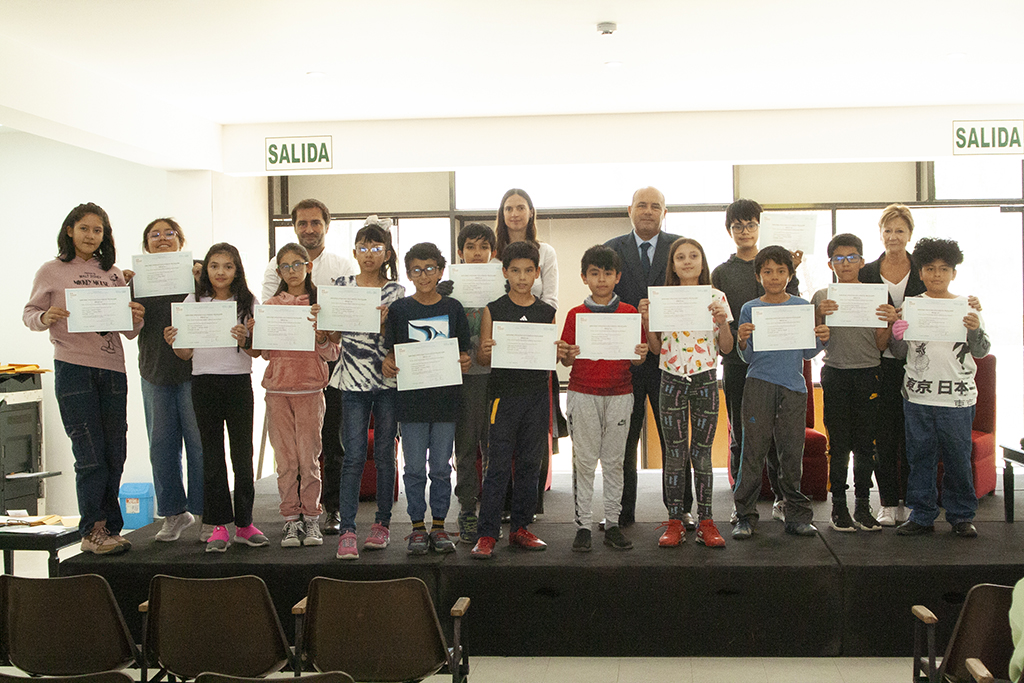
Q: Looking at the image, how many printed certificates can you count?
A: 14